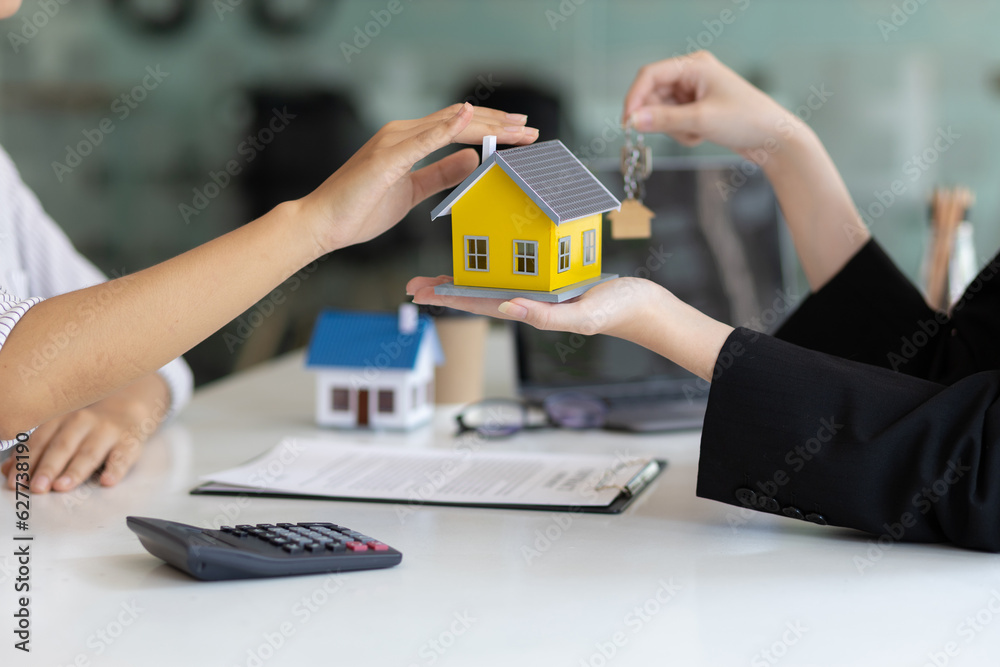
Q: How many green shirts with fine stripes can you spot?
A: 0